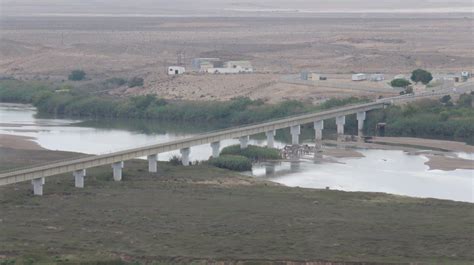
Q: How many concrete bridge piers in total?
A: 12